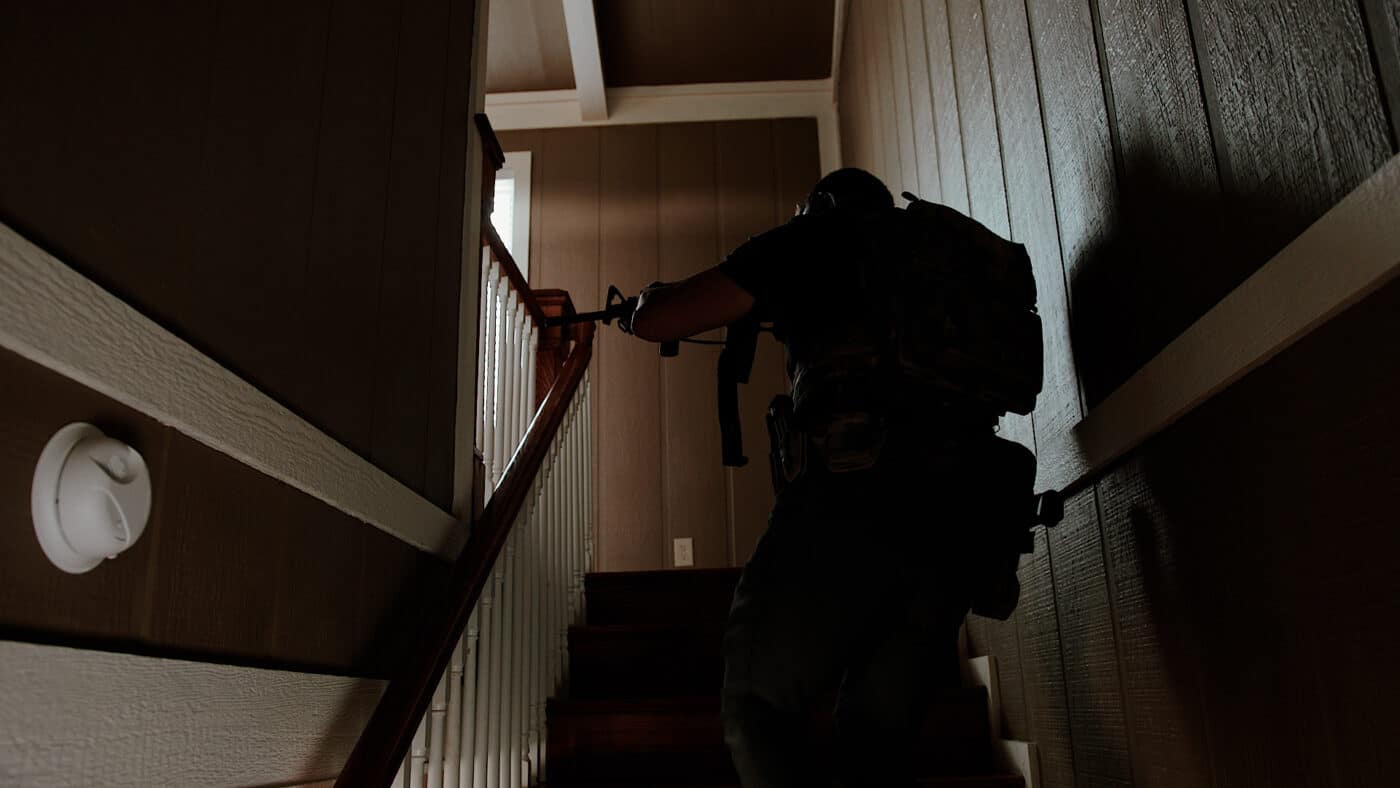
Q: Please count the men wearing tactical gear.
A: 1